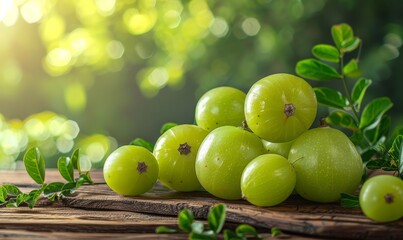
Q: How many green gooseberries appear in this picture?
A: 9